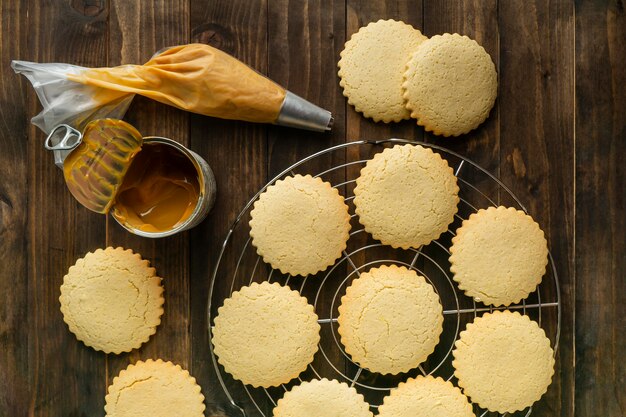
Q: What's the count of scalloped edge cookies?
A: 12